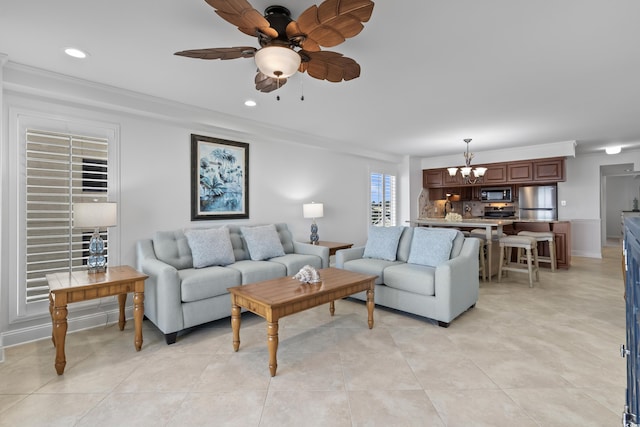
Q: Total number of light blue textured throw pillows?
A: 4